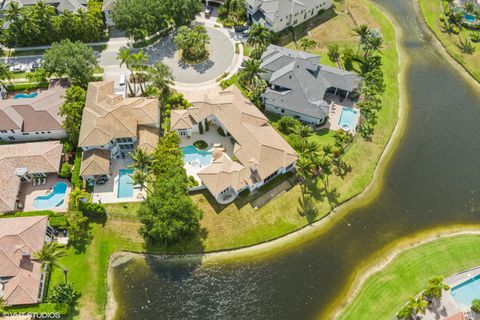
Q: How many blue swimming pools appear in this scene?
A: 7